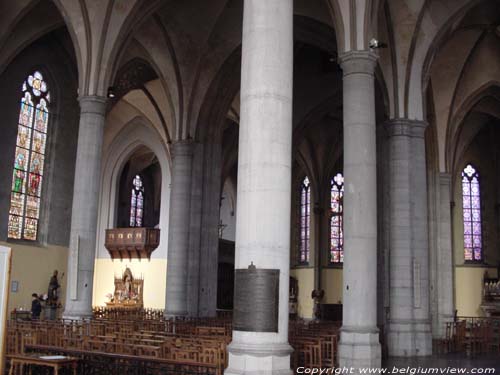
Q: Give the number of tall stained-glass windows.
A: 5